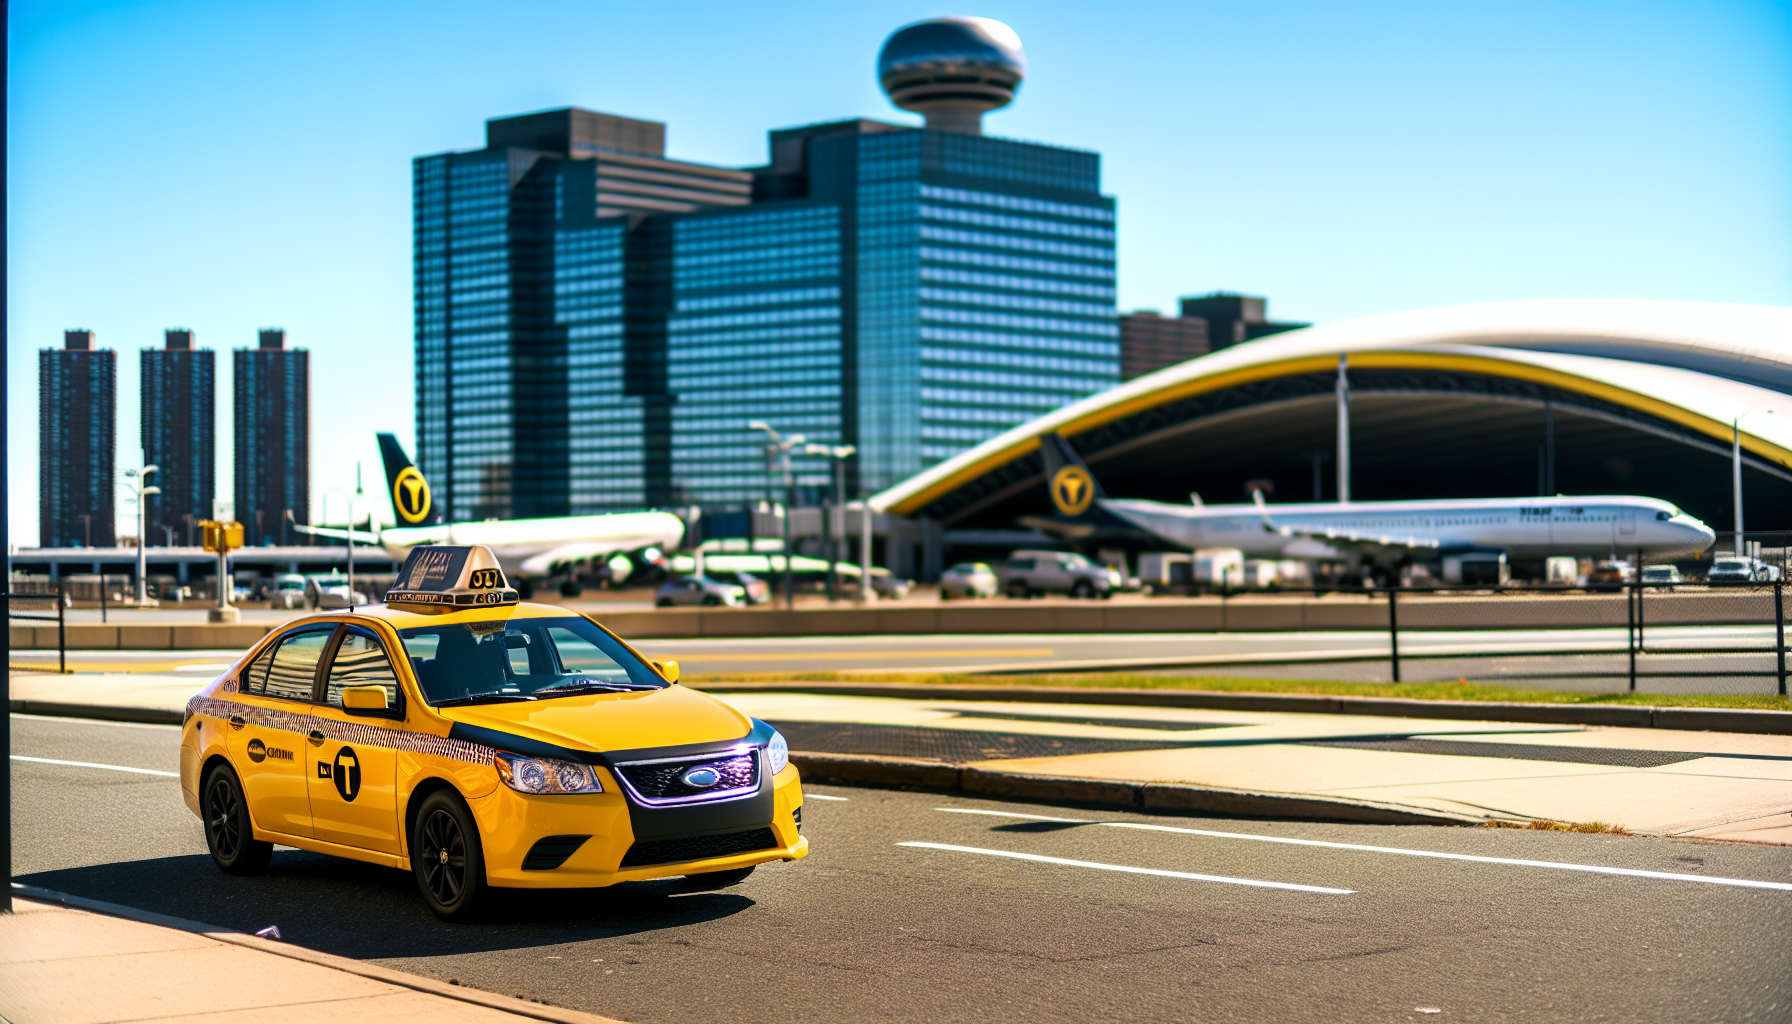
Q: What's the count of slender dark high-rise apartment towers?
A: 3